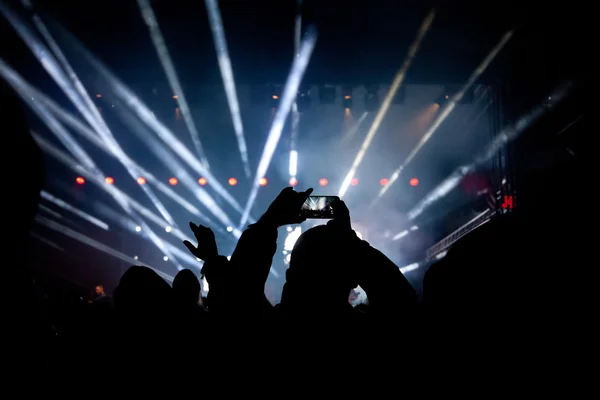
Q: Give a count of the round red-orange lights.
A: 12